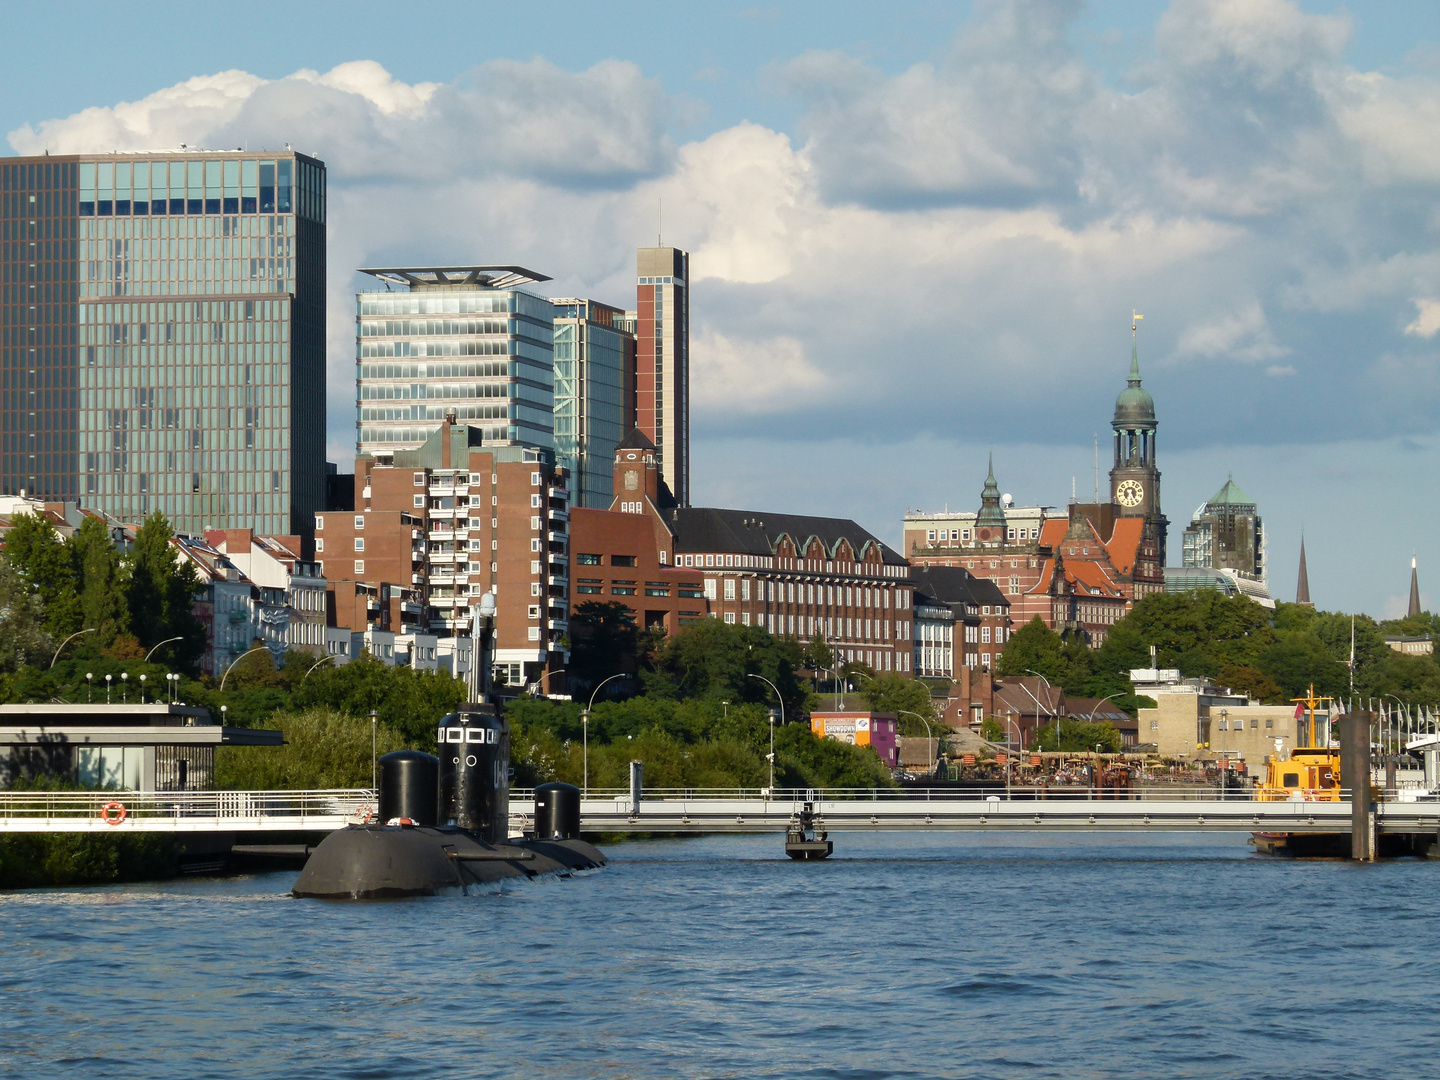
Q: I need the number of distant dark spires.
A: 2